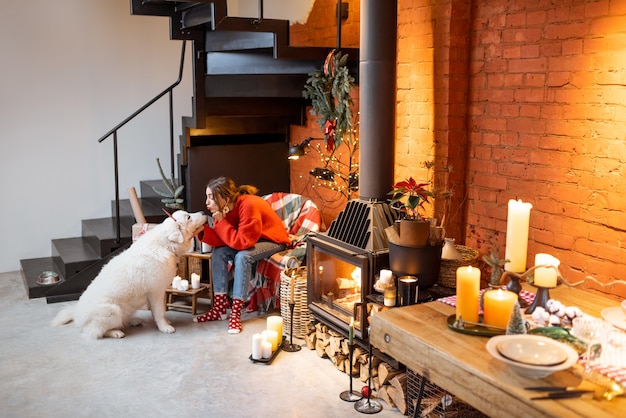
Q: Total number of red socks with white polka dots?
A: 2